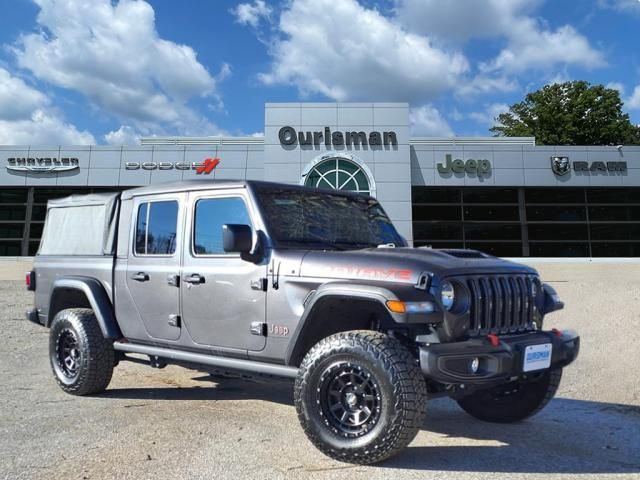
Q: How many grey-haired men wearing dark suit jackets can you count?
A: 0